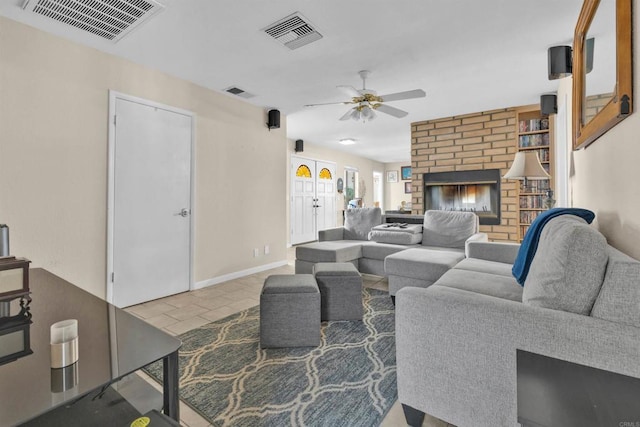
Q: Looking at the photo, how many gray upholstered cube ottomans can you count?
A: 2